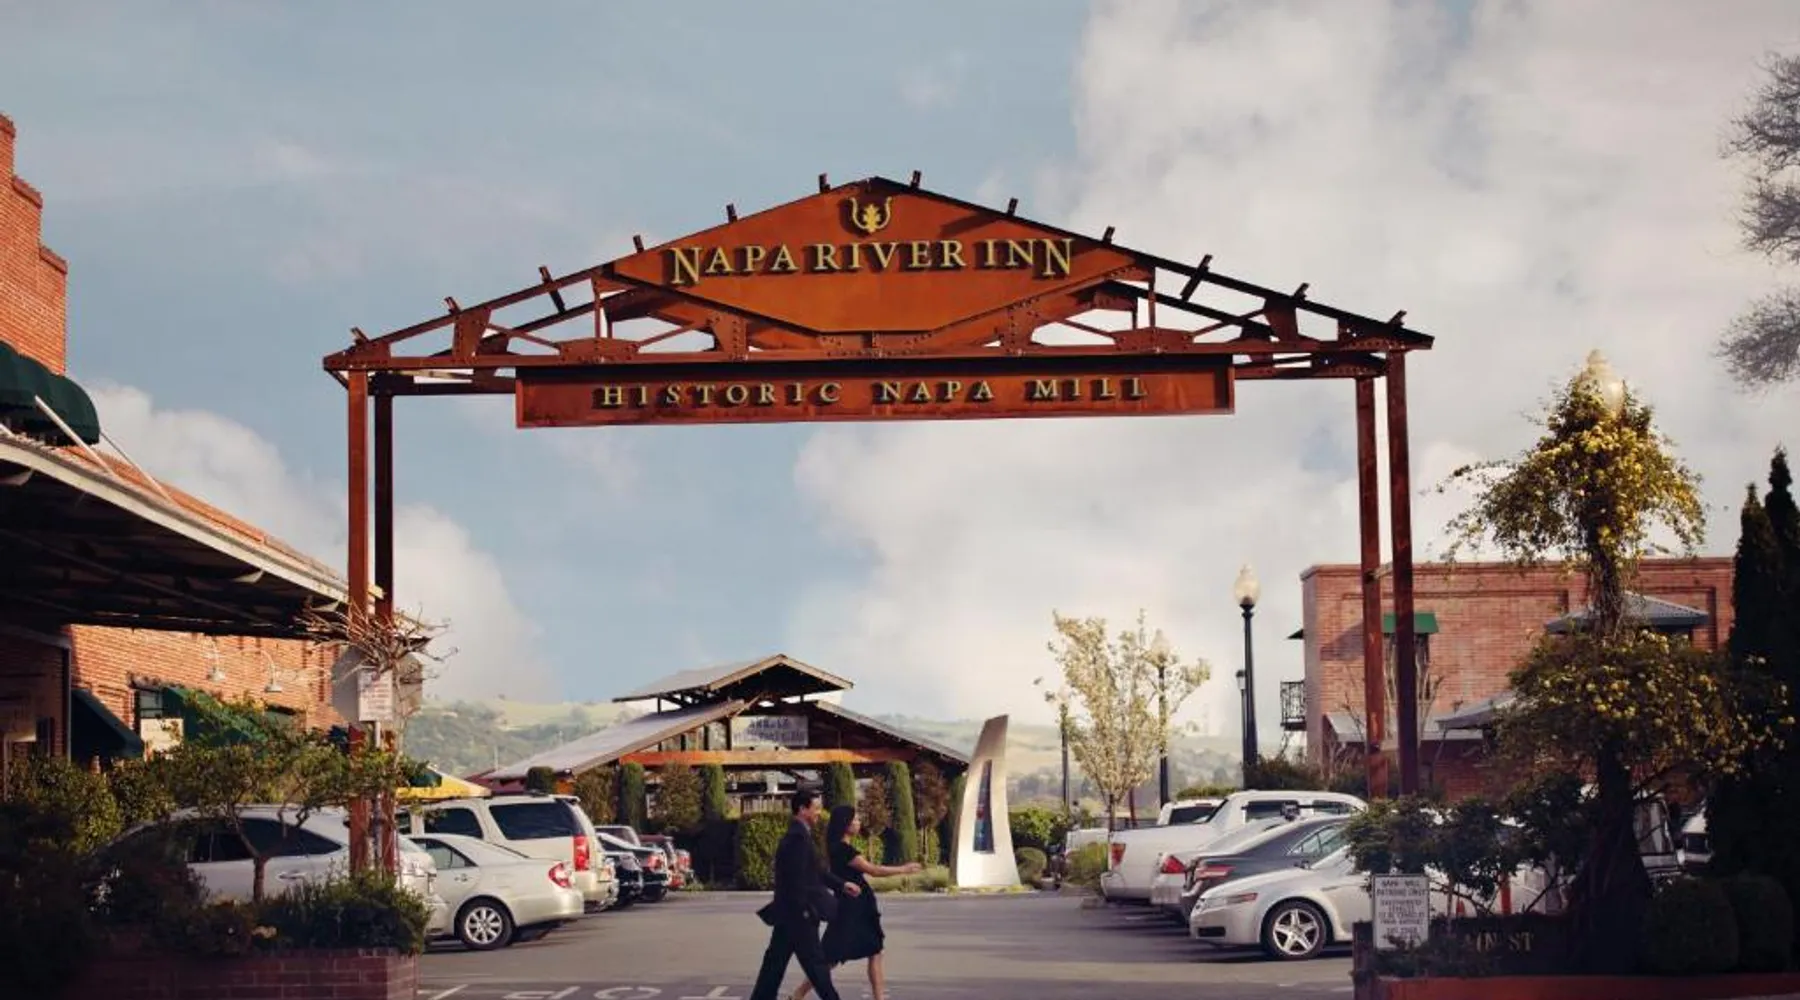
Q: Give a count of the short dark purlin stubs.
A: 12